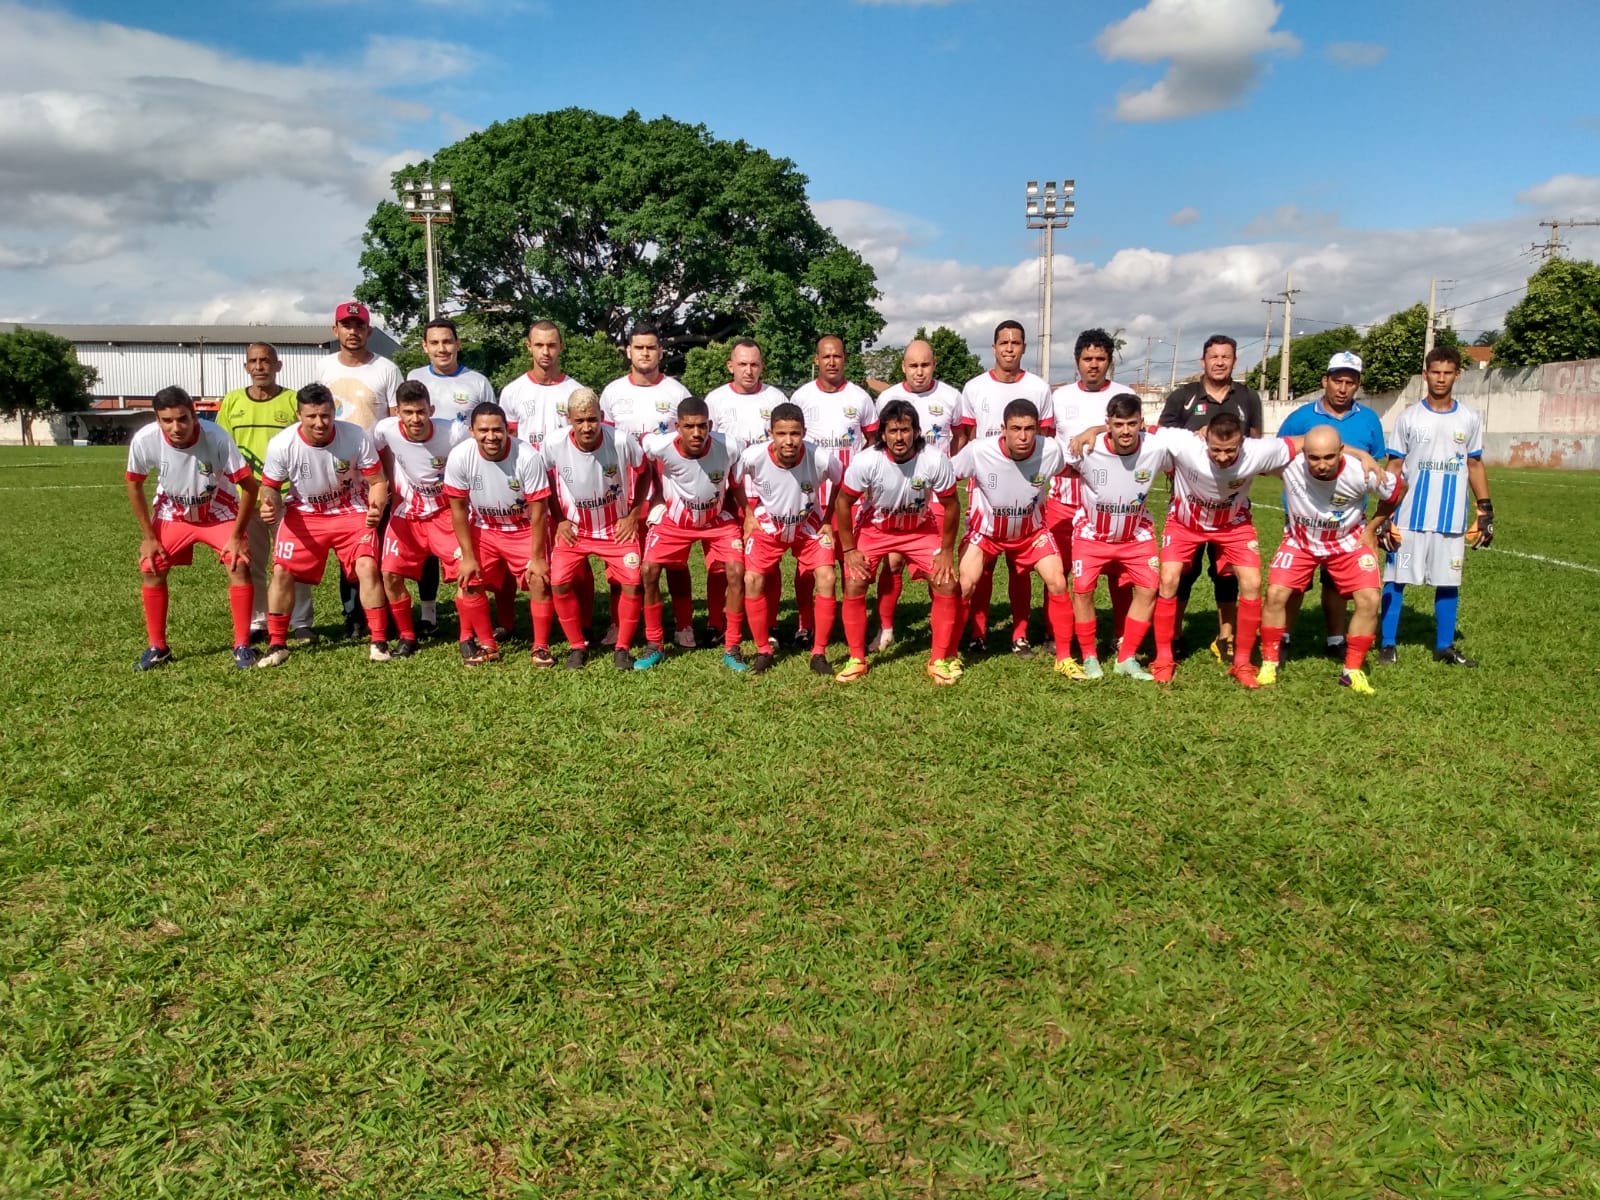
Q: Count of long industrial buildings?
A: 1